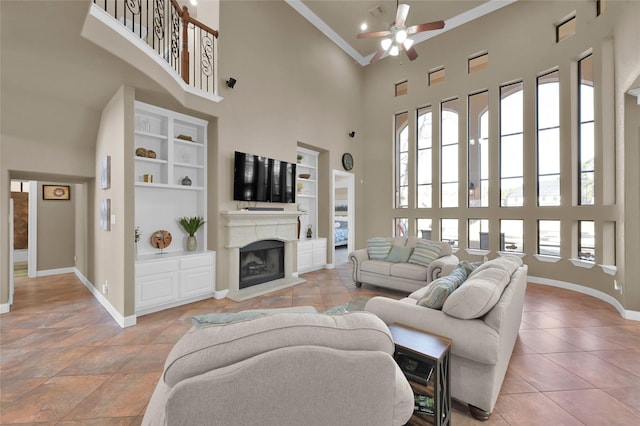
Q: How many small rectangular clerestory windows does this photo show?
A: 5